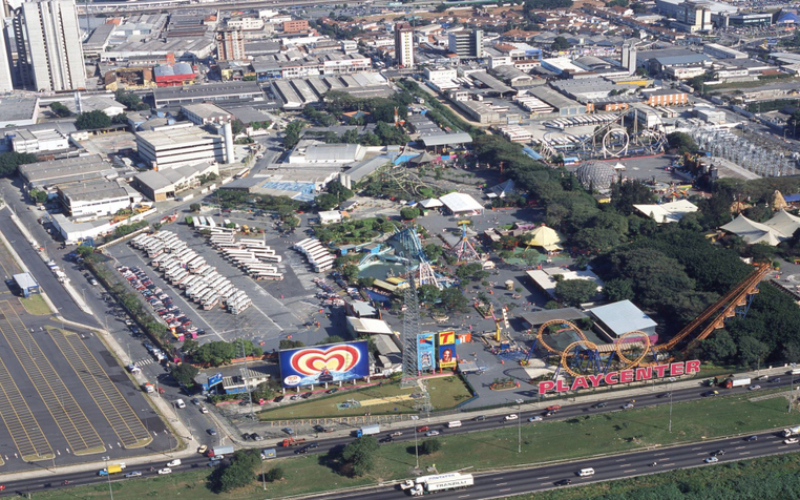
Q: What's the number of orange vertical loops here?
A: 3